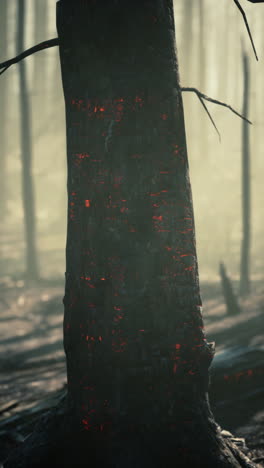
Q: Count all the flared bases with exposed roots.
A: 1